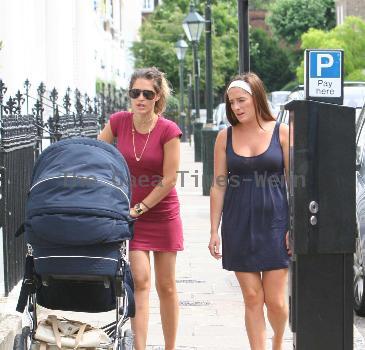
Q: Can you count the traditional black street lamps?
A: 2